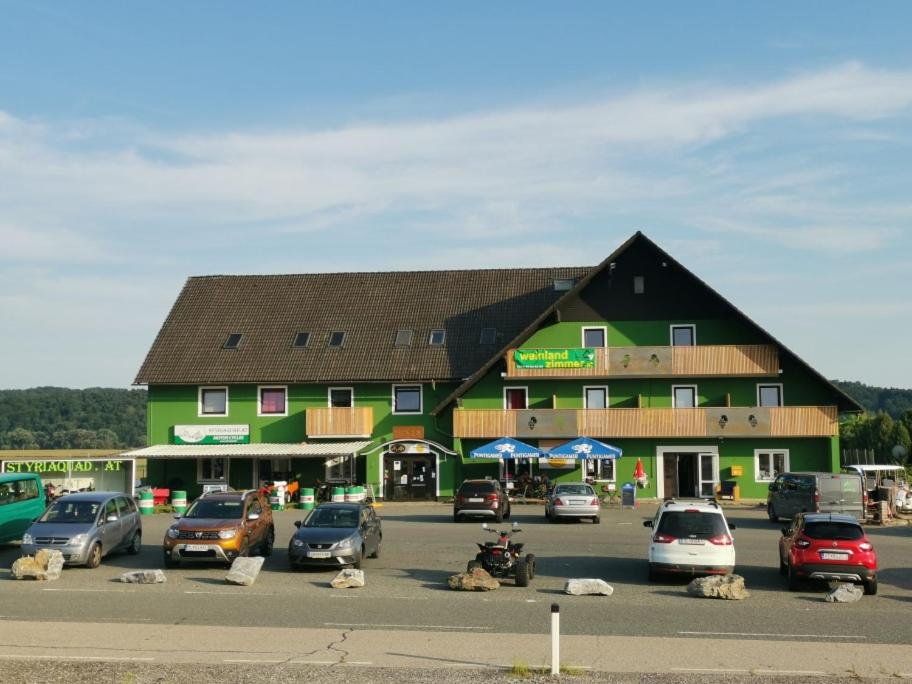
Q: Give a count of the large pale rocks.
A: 8